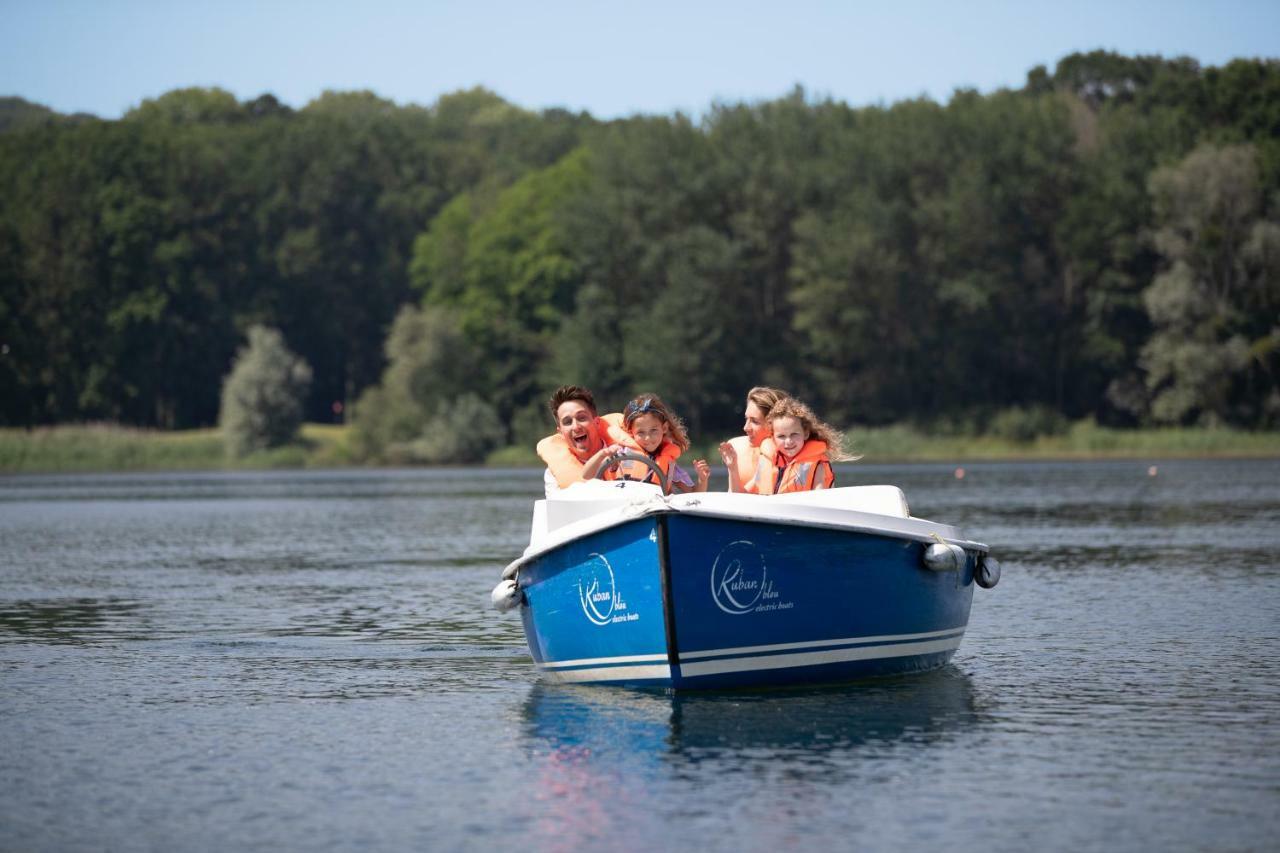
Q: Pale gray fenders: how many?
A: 3